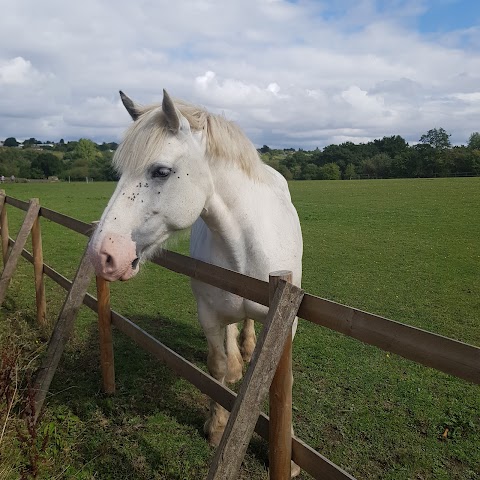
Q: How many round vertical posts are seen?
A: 4